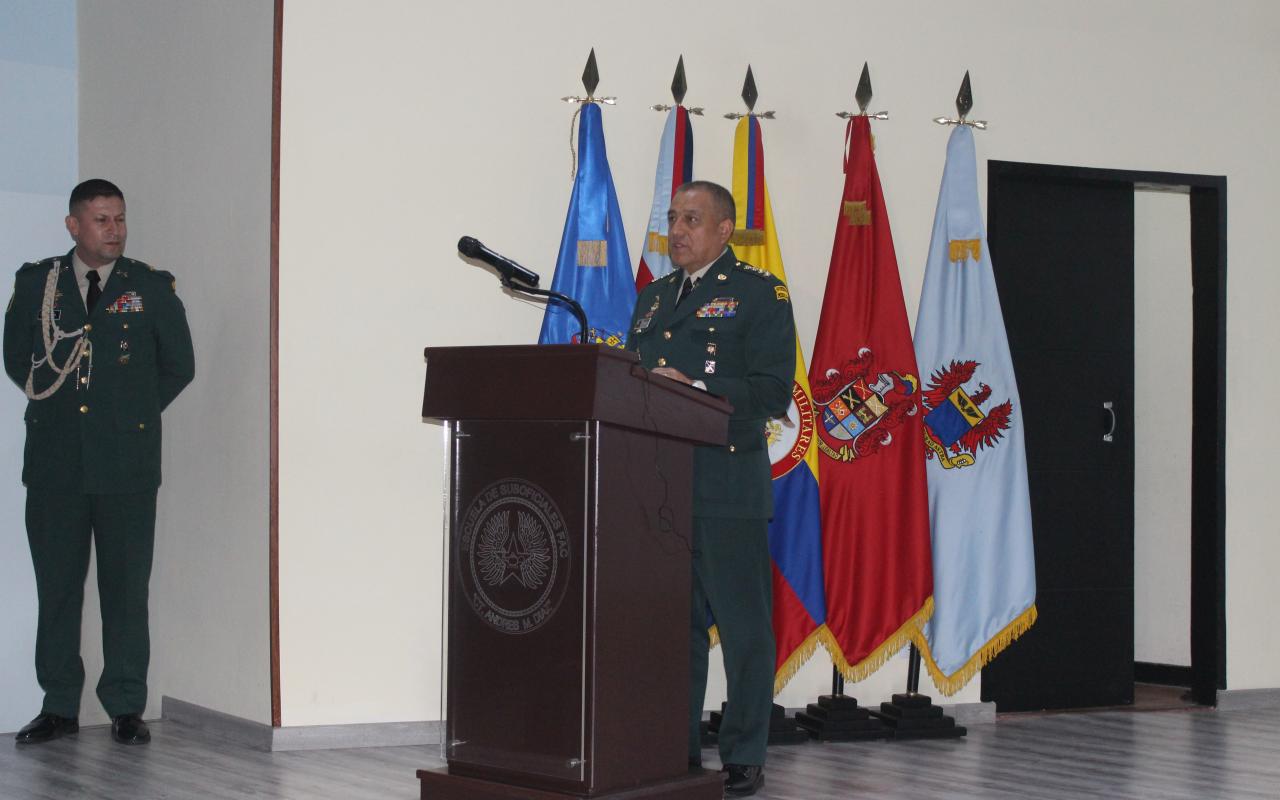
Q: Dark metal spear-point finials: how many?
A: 5